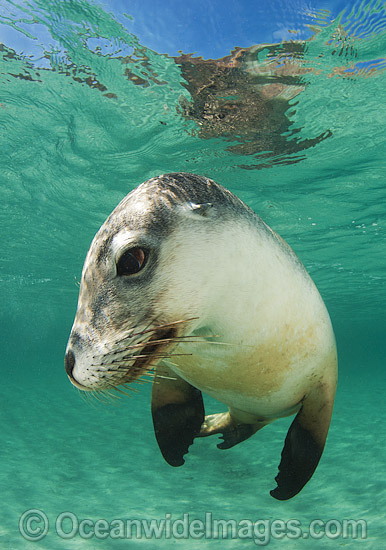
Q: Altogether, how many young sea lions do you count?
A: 1